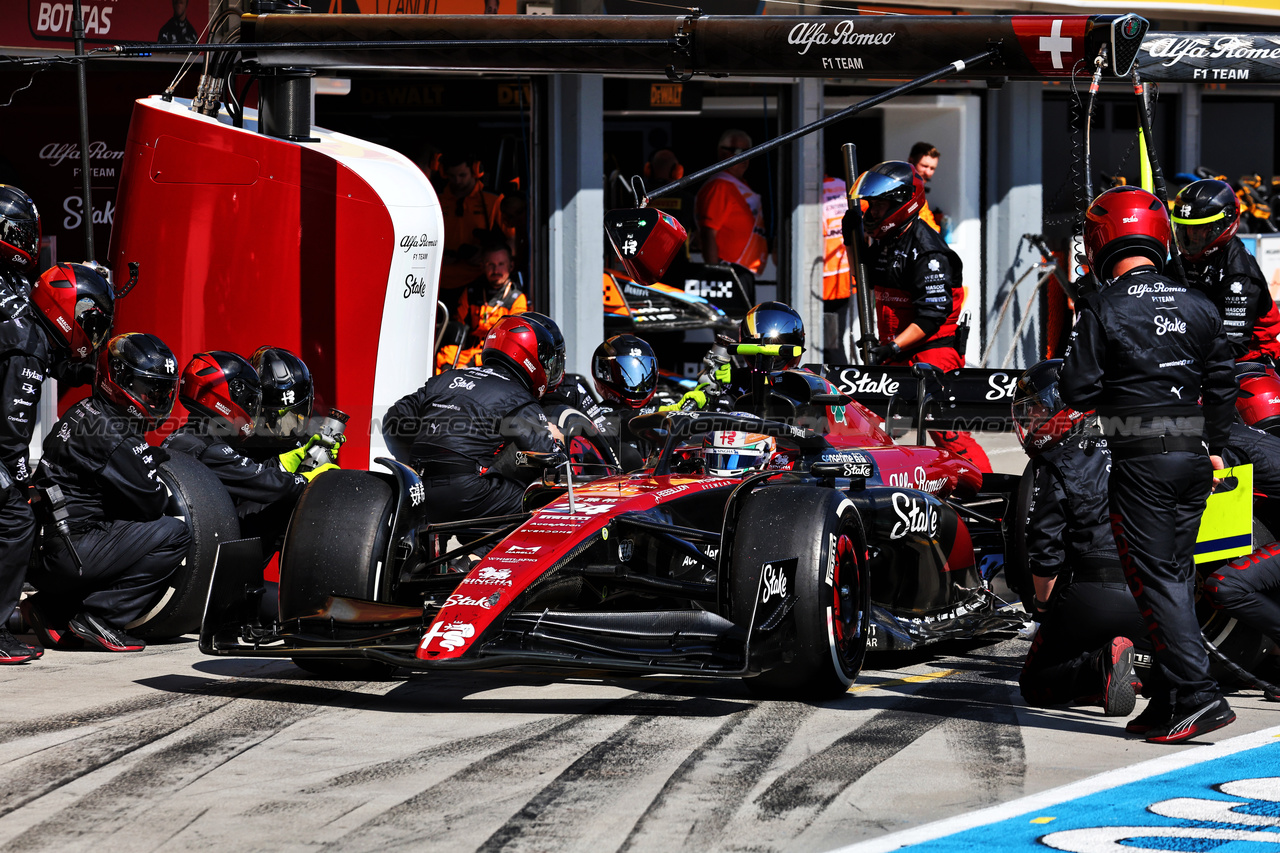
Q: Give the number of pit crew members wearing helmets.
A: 14